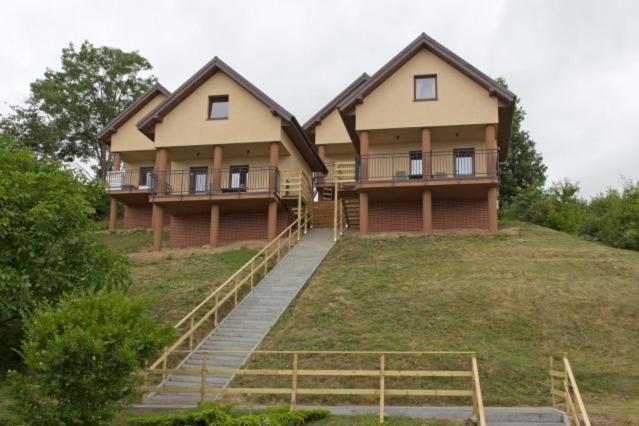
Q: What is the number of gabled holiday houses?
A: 4